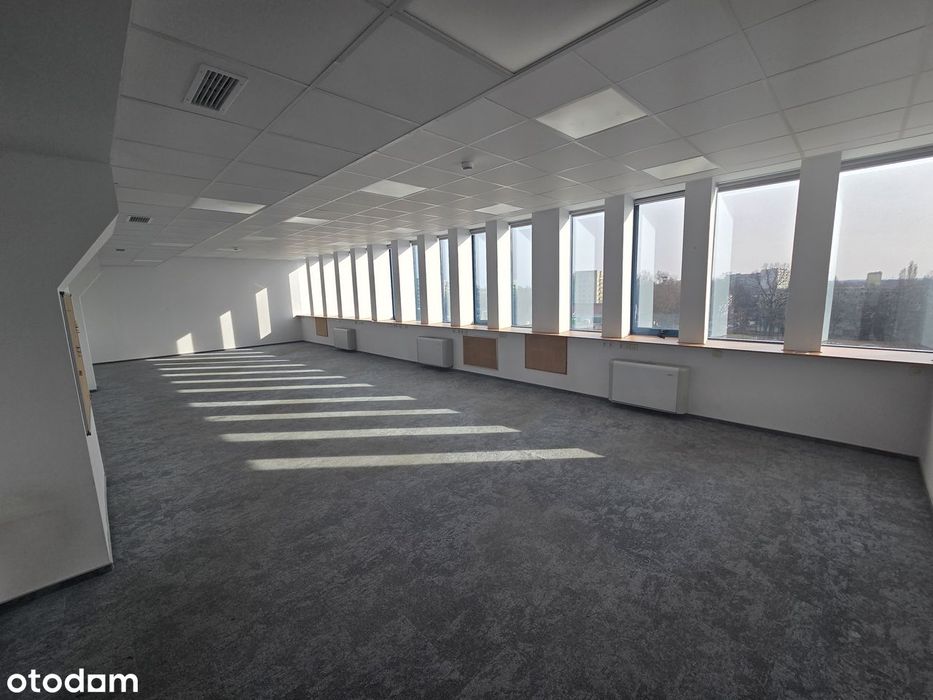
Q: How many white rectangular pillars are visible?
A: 13